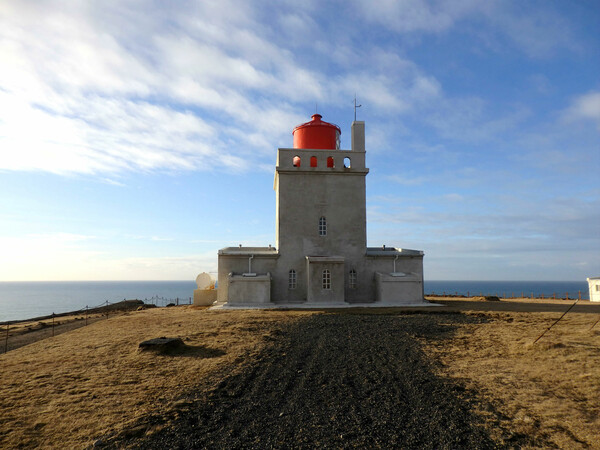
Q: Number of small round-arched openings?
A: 4